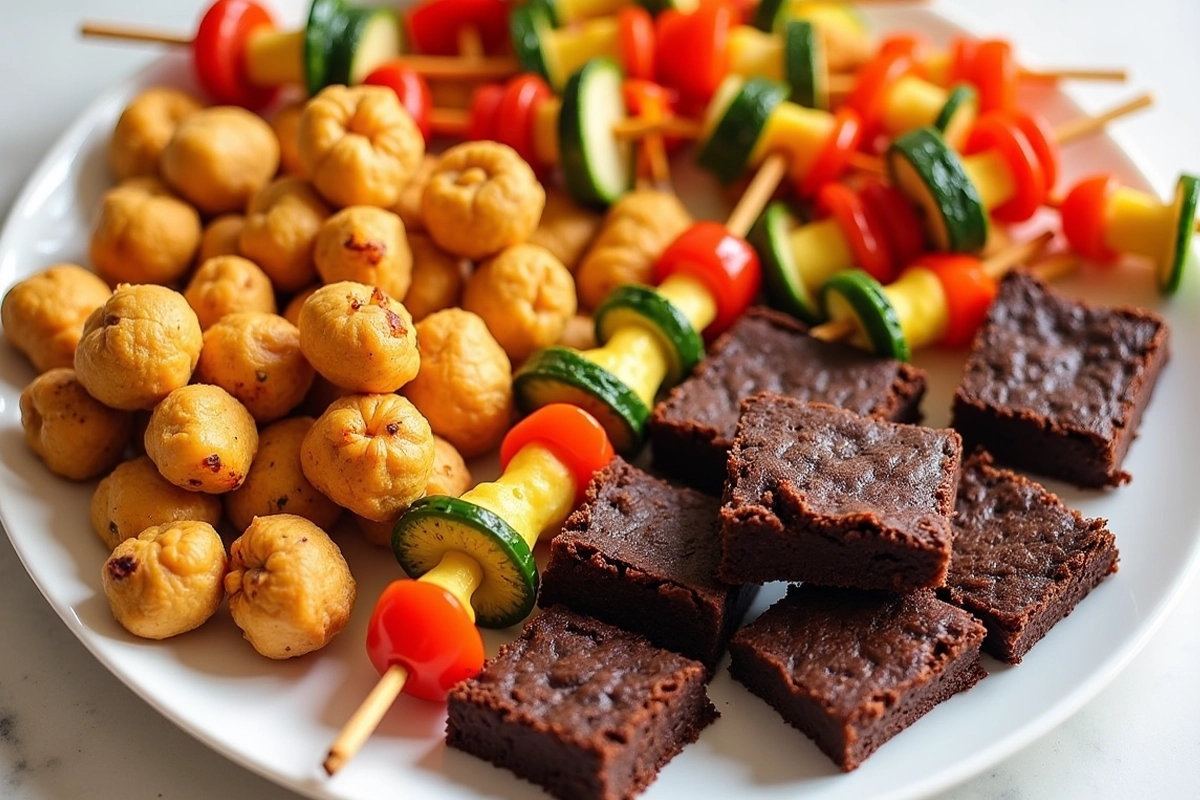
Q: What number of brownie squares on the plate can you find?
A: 7